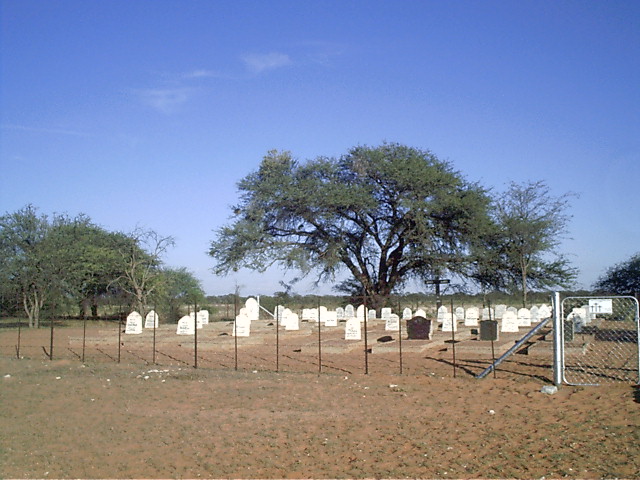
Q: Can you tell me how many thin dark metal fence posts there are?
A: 13